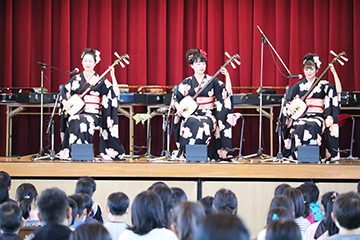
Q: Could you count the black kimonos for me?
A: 3